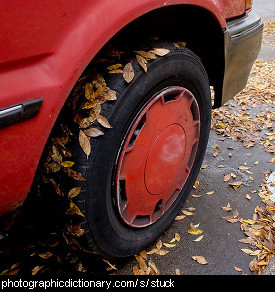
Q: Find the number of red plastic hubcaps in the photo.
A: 1